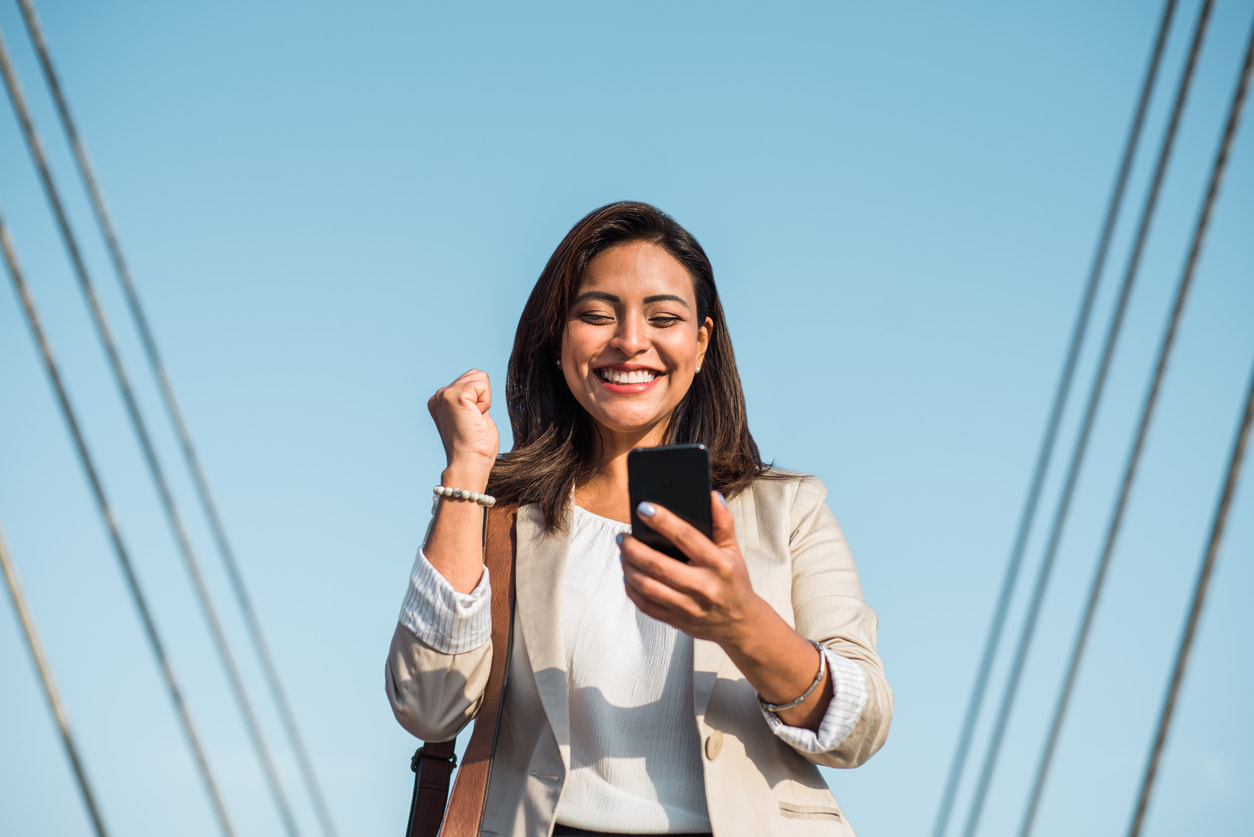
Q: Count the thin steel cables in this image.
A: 8